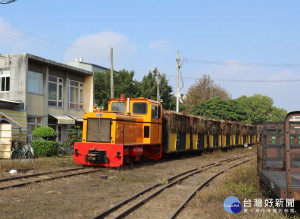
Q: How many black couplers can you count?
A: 1